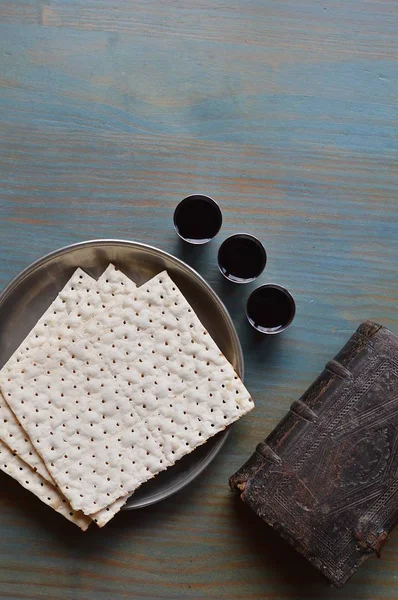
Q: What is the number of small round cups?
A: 3